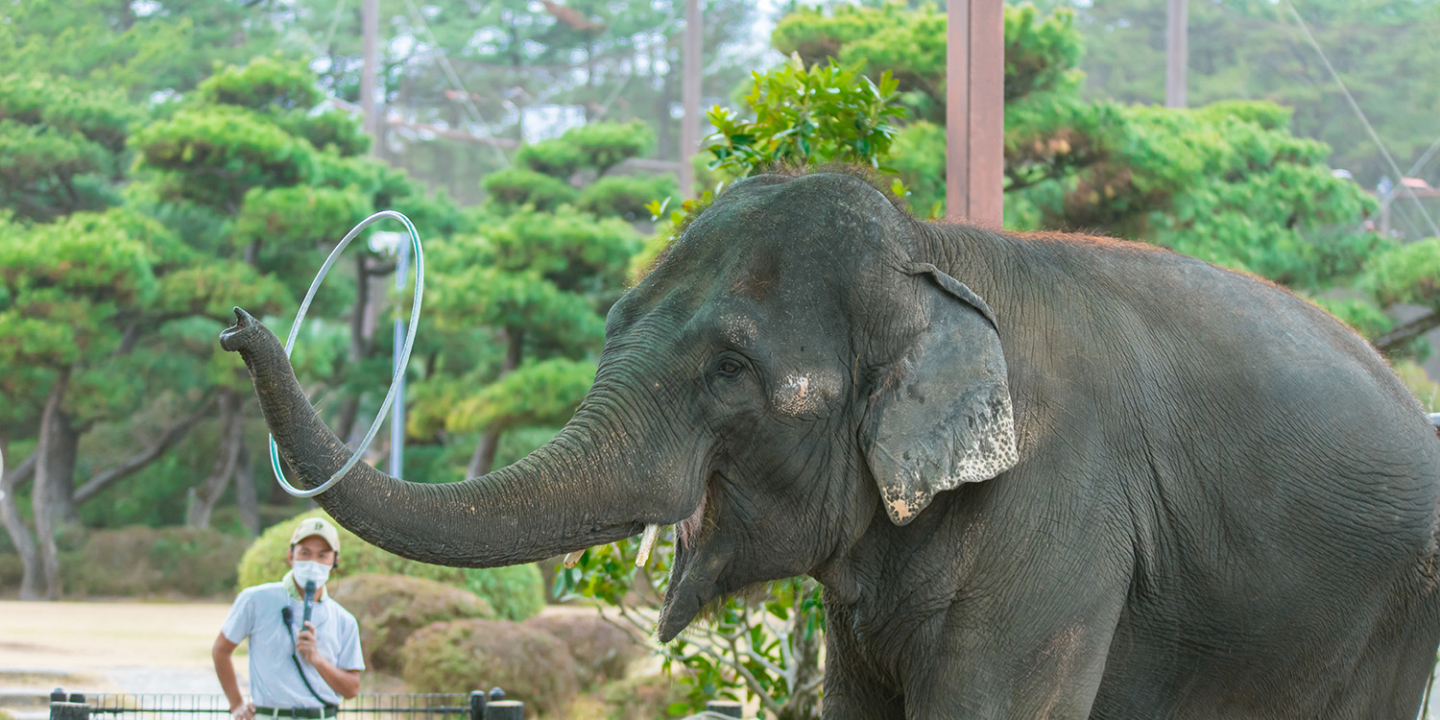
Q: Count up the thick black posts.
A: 3